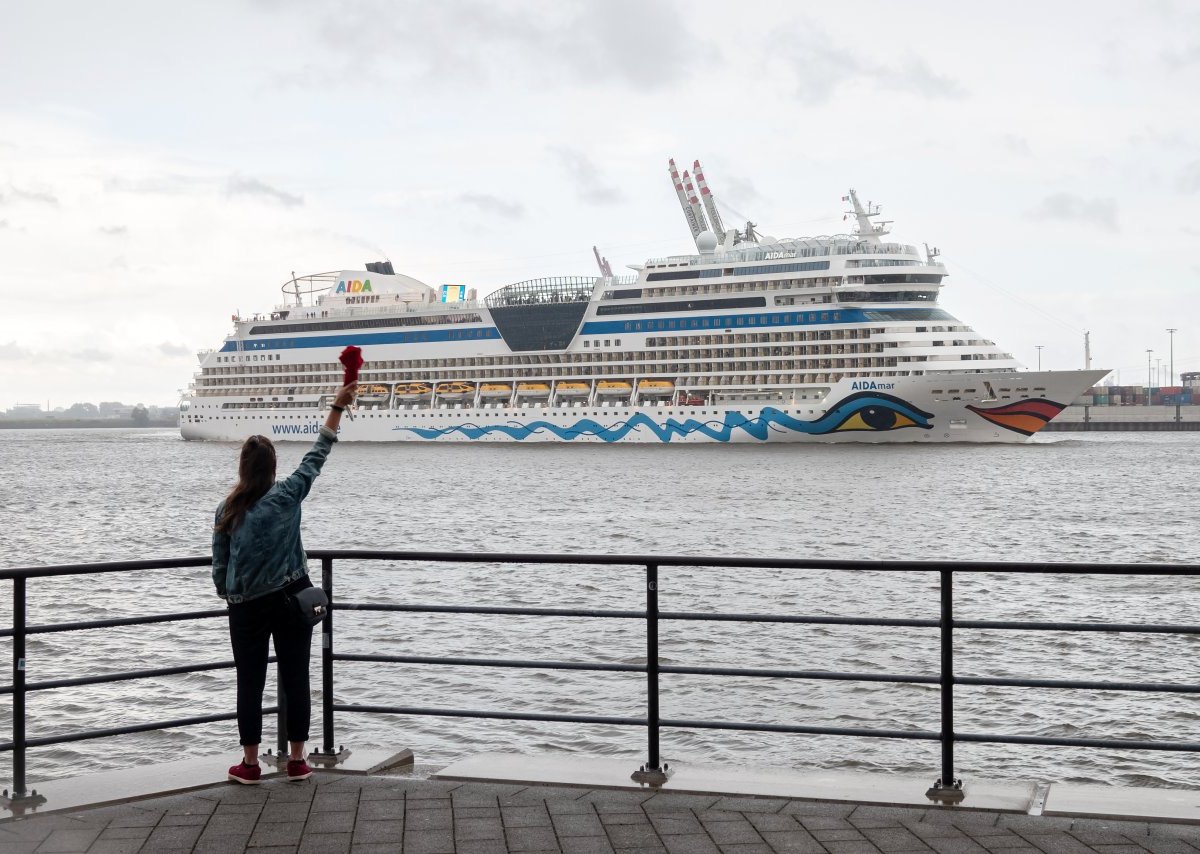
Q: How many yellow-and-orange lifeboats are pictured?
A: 8